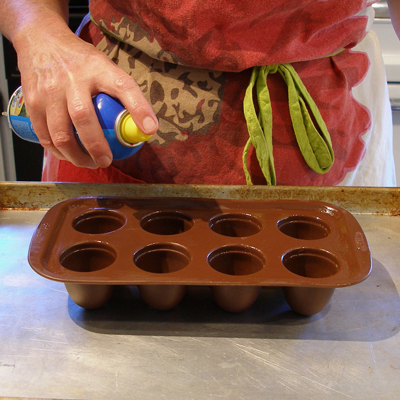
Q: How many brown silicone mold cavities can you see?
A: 8